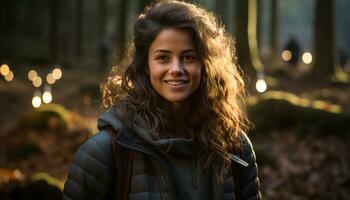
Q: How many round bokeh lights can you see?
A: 11